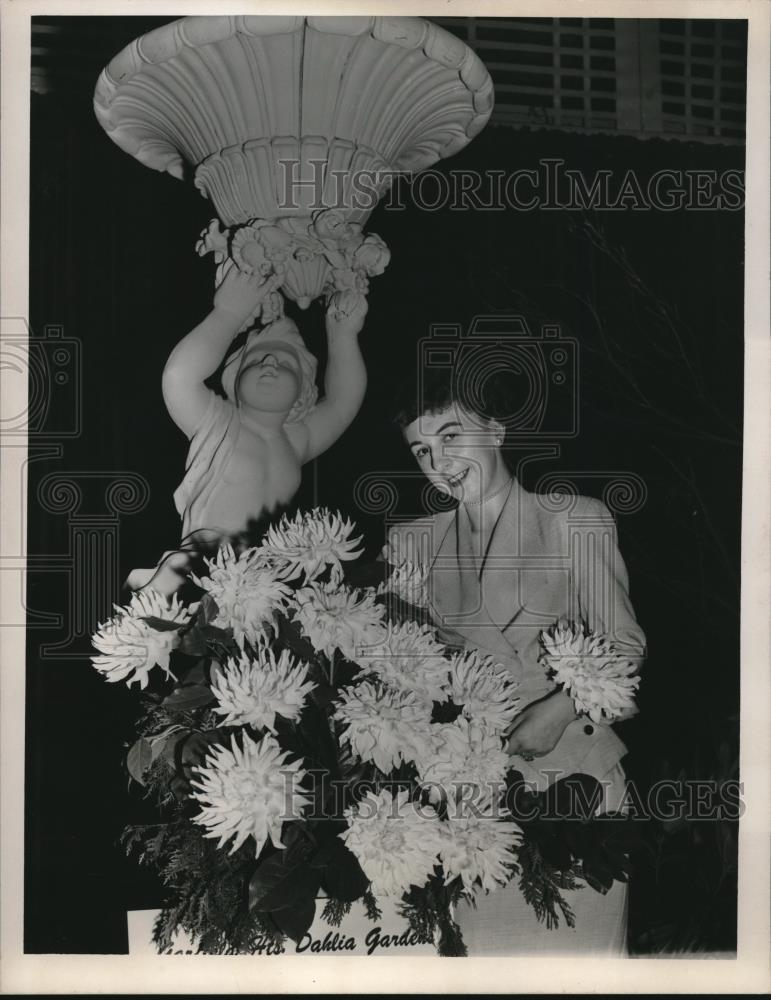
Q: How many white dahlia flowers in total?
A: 14